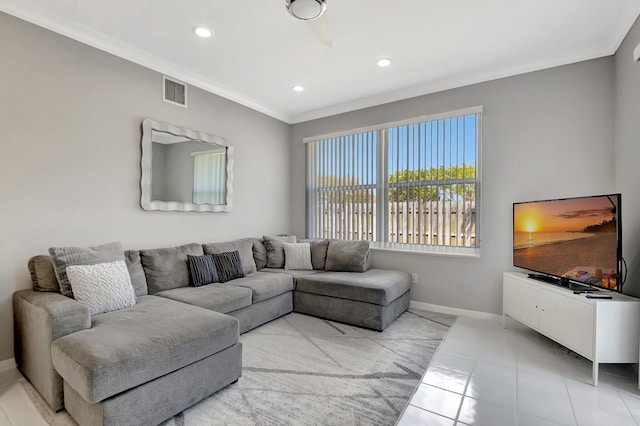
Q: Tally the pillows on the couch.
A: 6